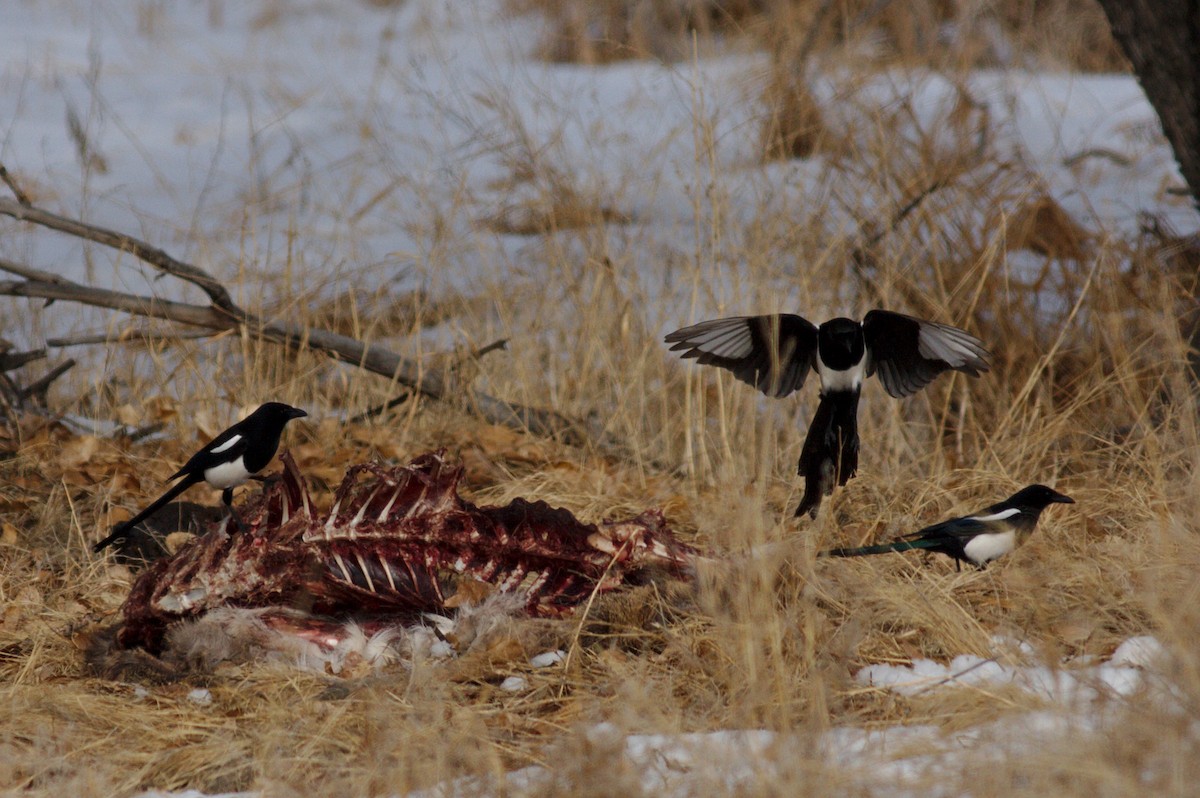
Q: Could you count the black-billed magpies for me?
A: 3